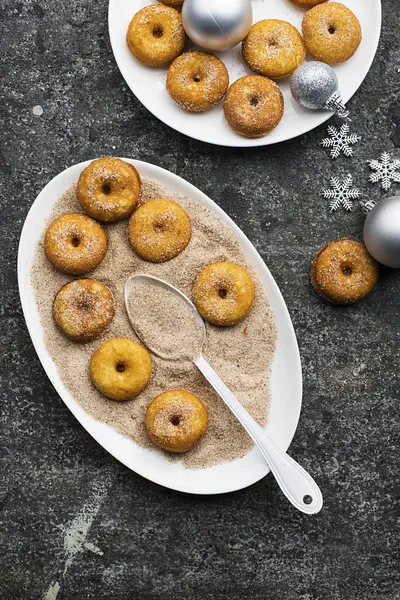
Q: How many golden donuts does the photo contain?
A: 15